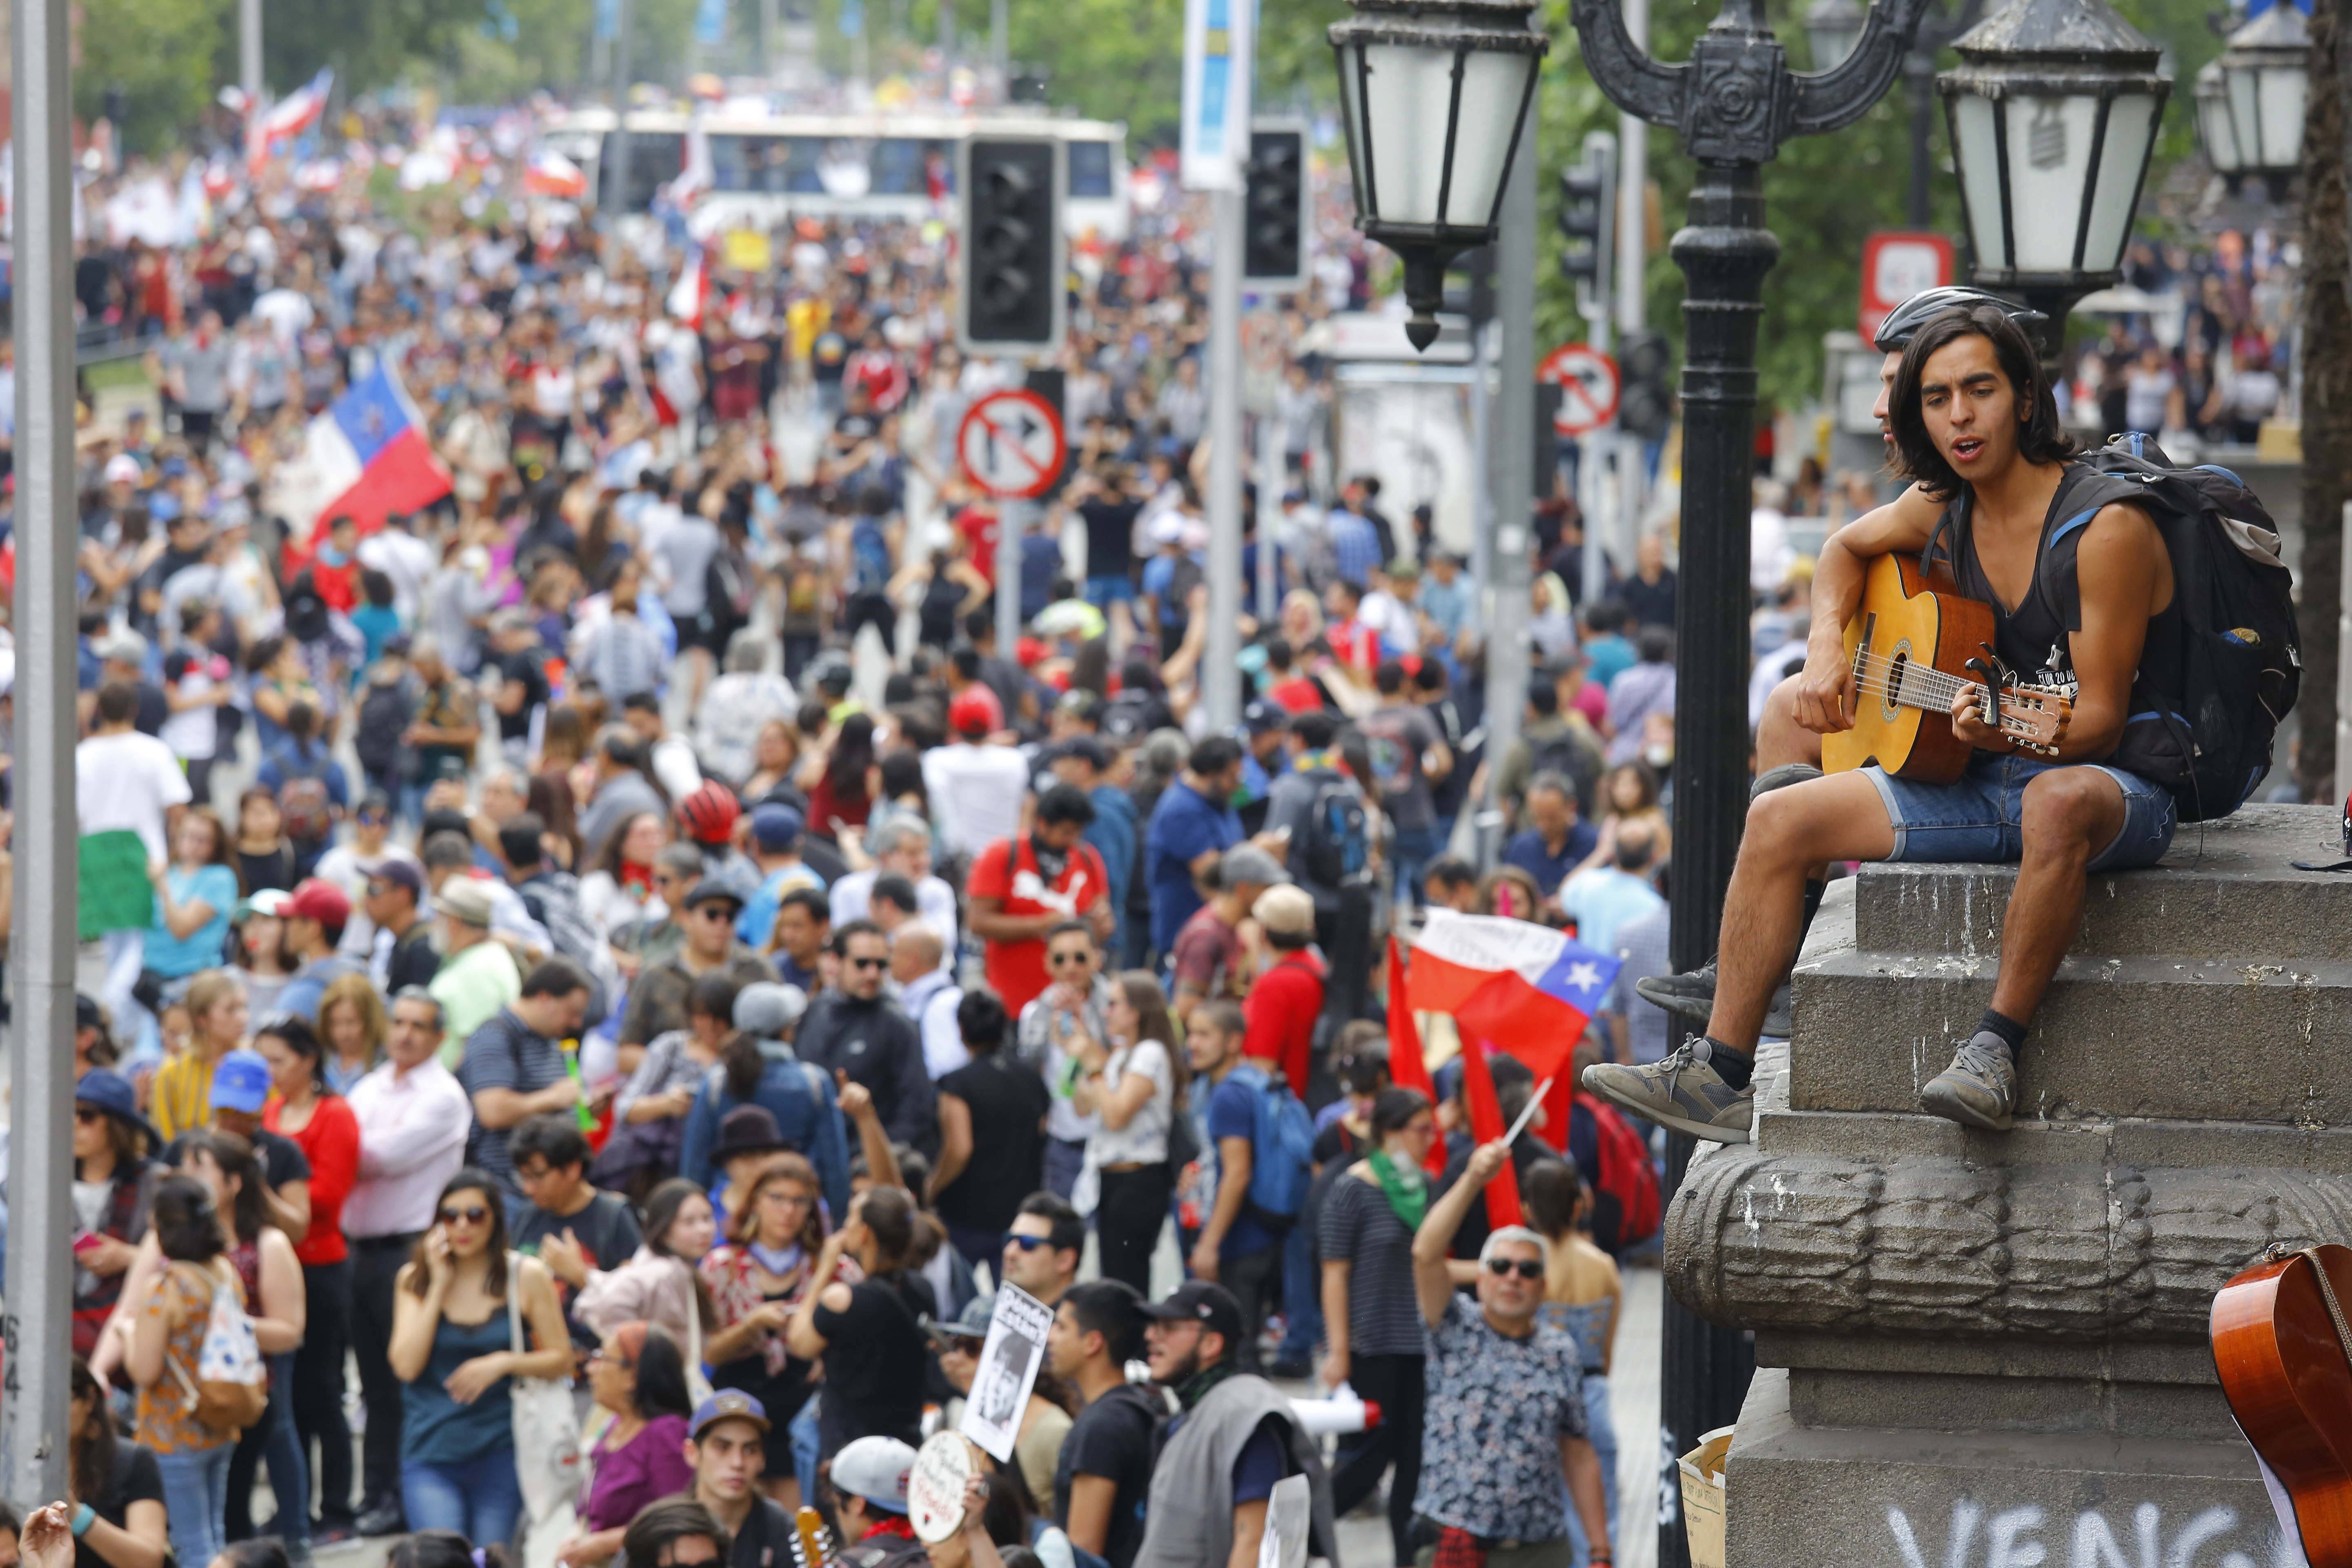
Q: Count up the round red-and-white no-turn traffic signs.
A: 2